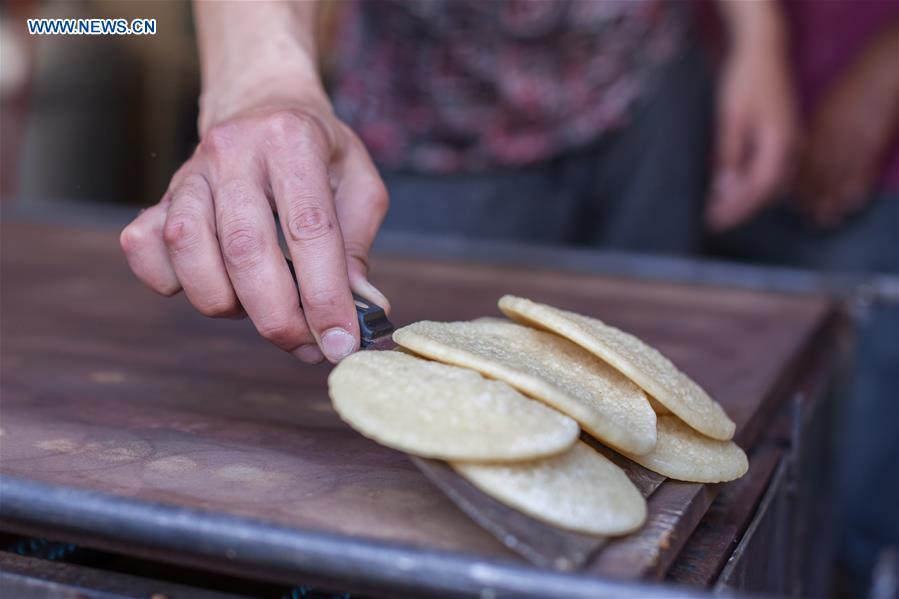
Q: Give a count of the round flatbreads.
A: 5